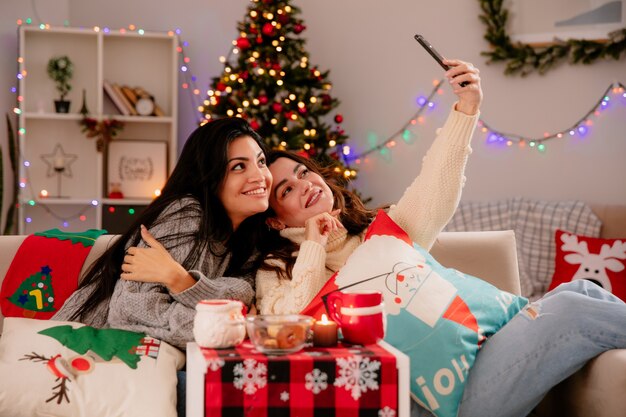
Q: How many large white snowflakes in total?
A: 2